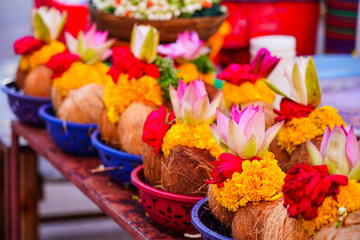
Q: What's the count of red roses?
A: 8